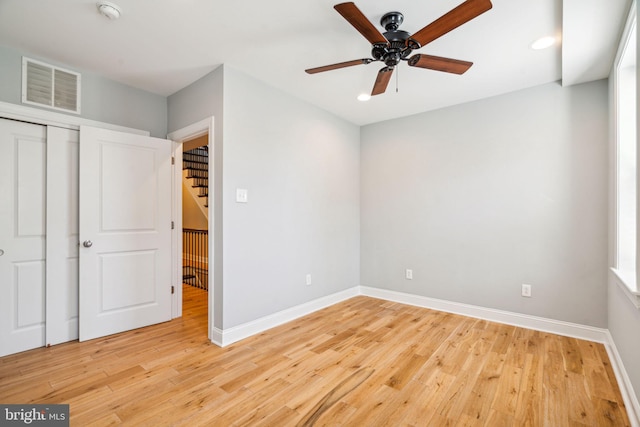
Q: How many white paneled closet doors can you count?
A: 2